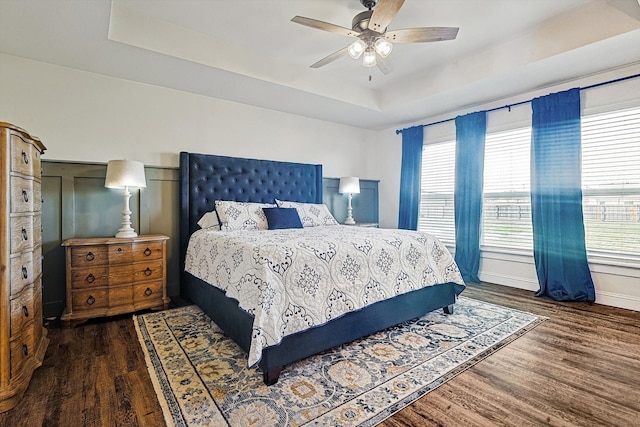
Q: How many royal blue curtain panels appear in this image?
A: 3